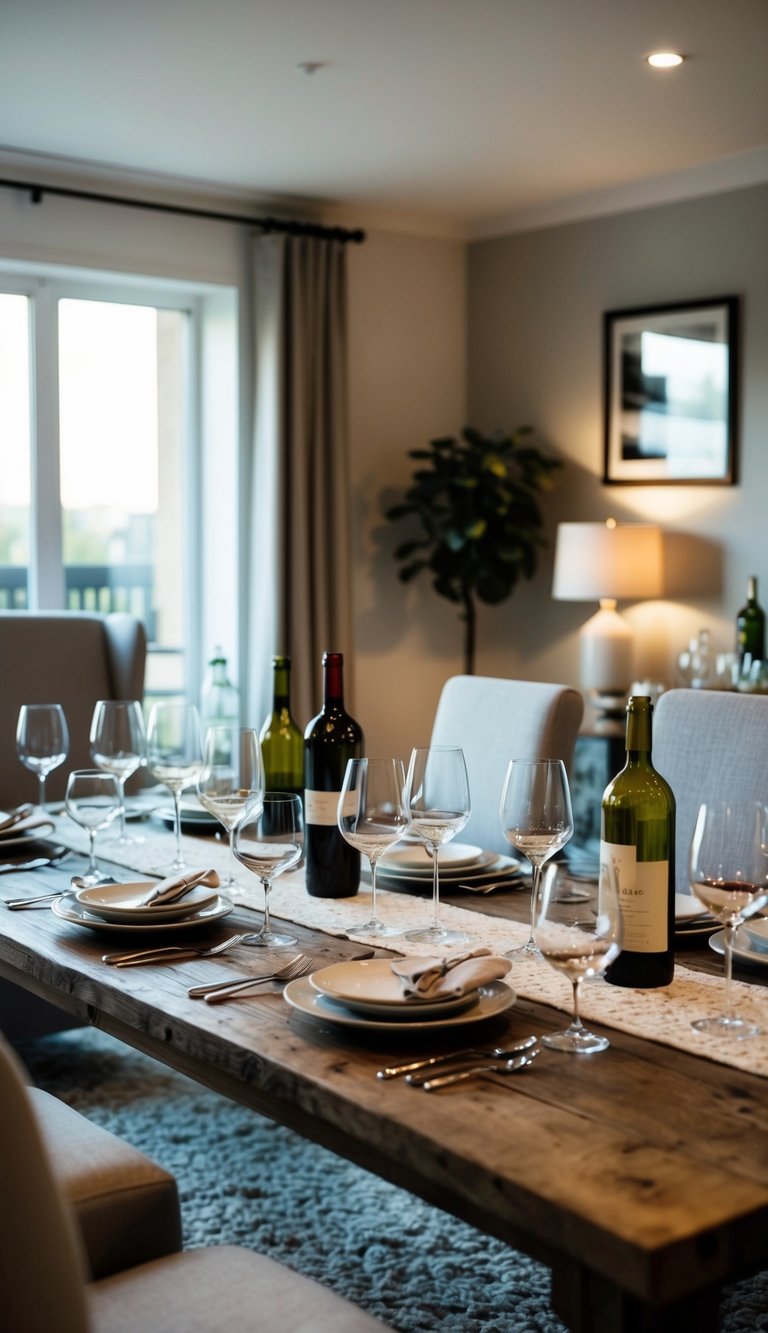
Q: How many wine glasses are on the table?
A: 11